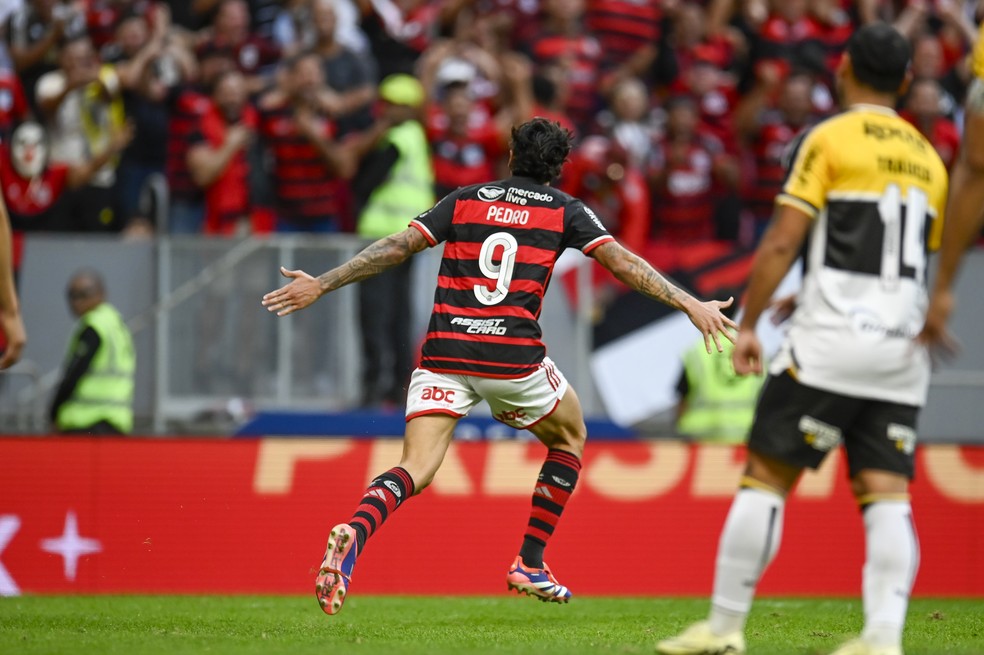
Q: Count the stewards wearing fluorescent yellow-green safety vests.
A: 3